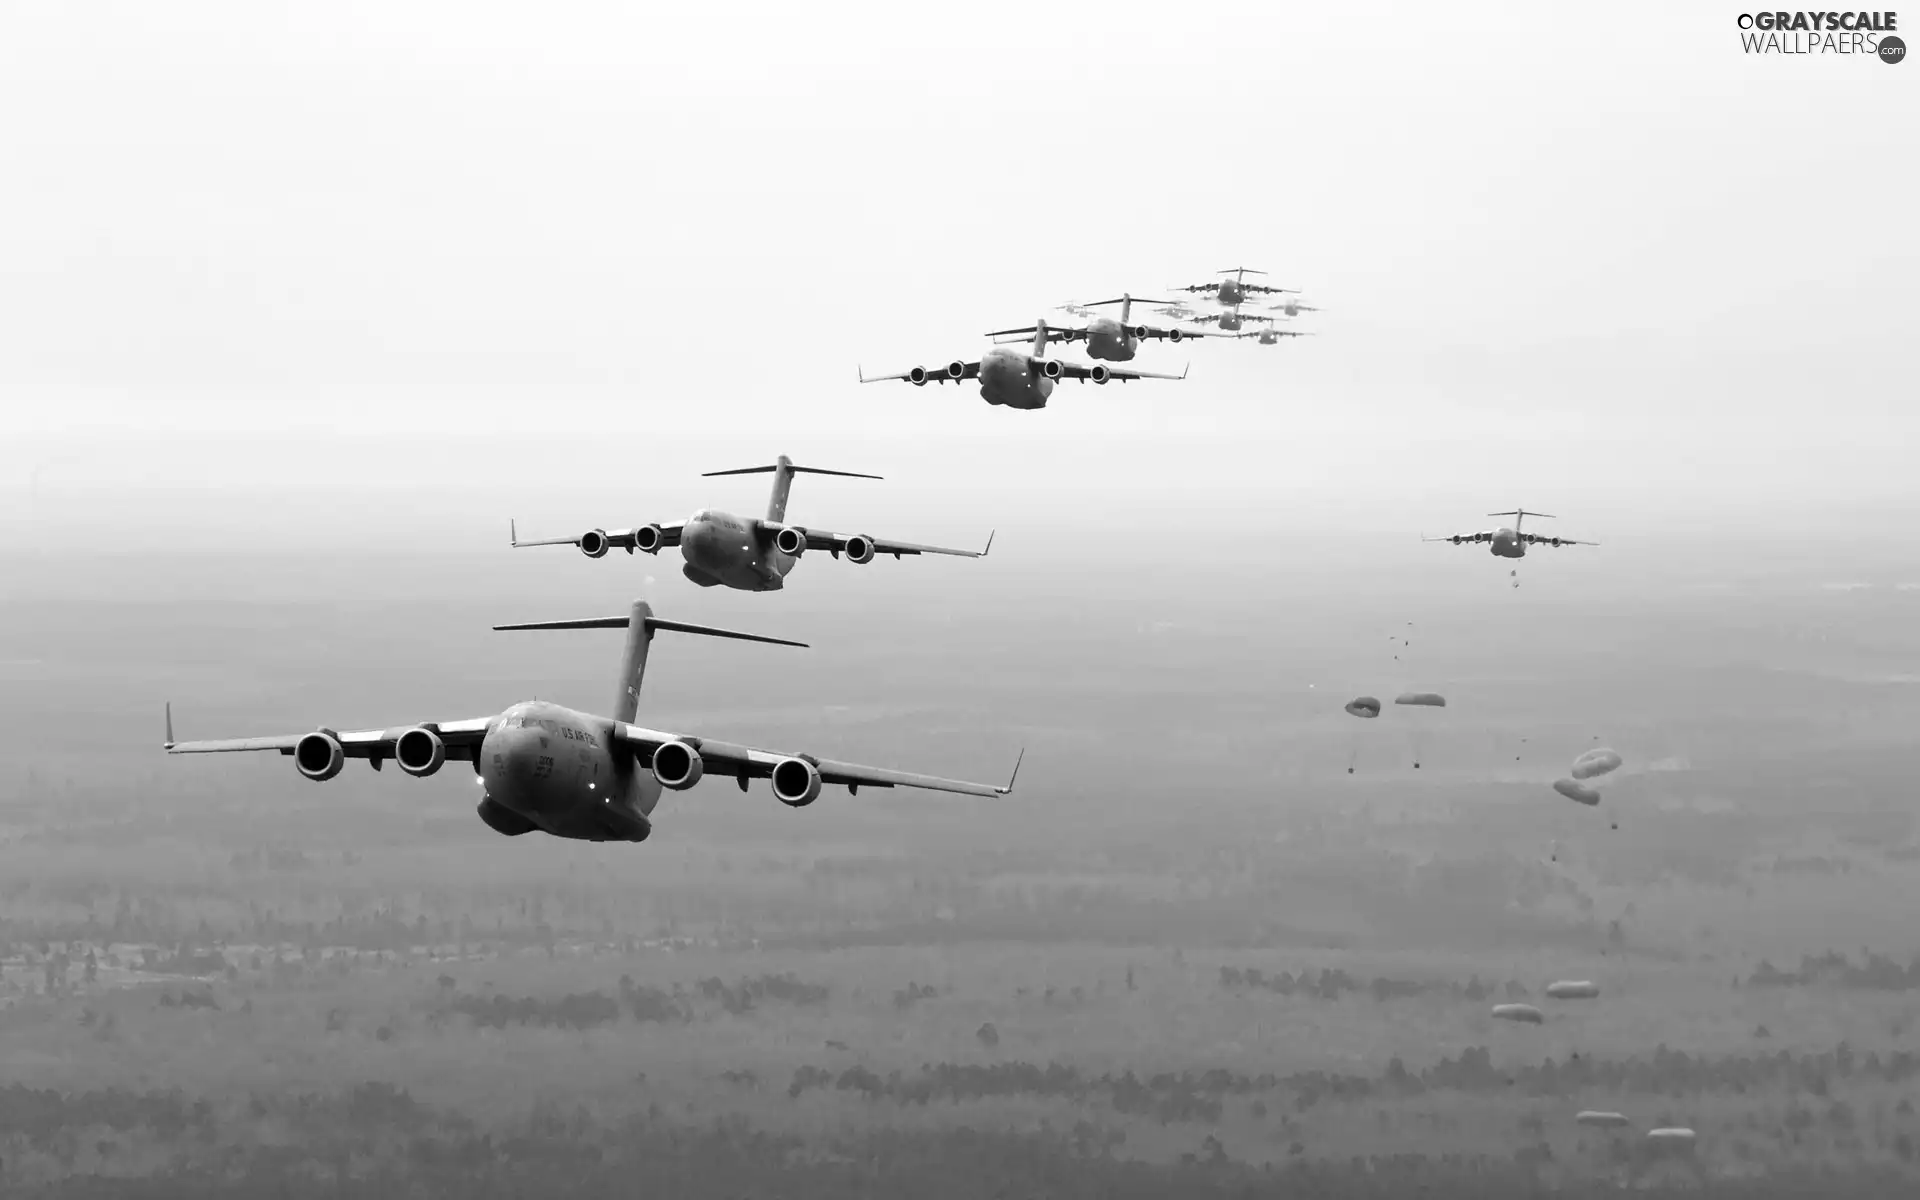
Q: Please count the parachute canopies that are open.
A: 8